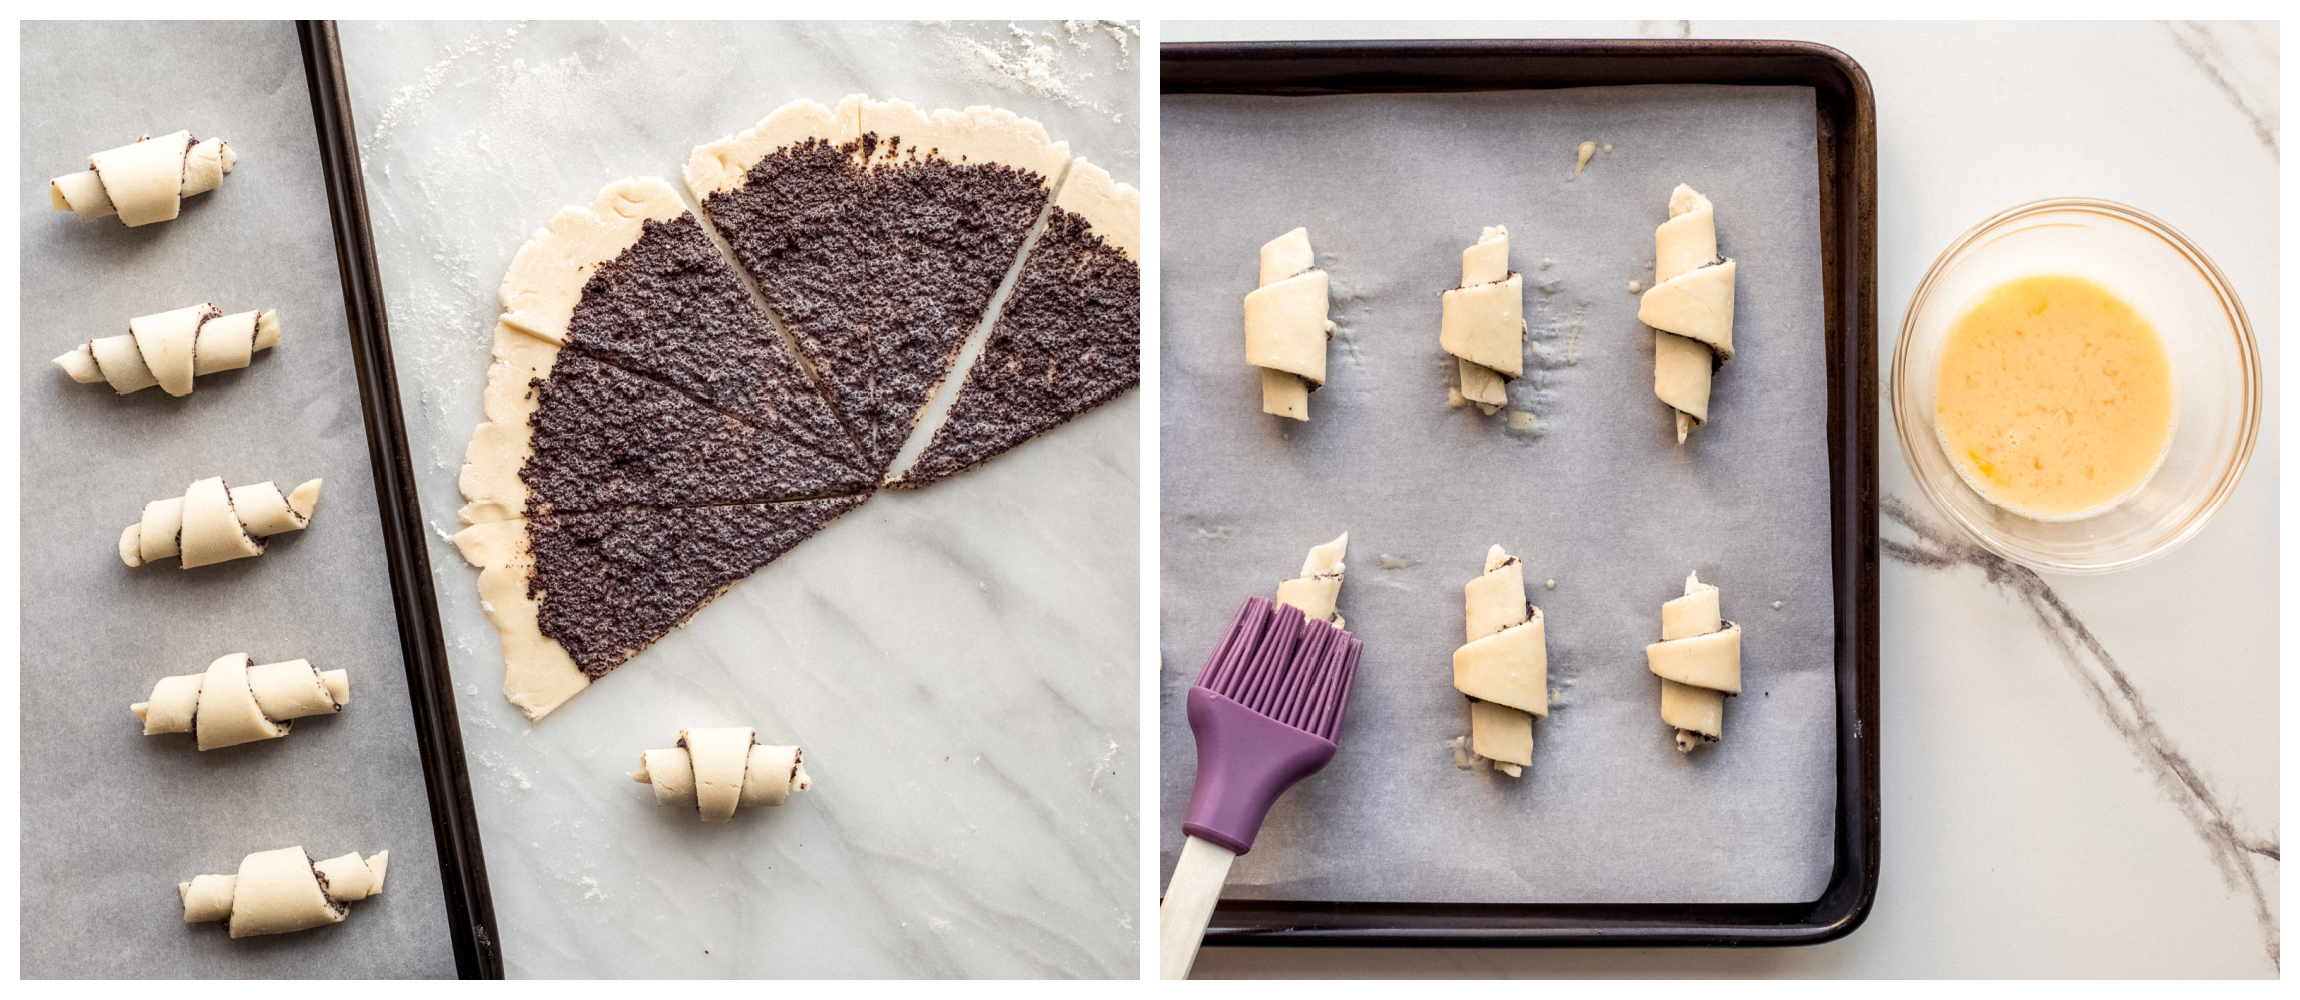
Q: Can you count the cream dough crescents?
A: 12